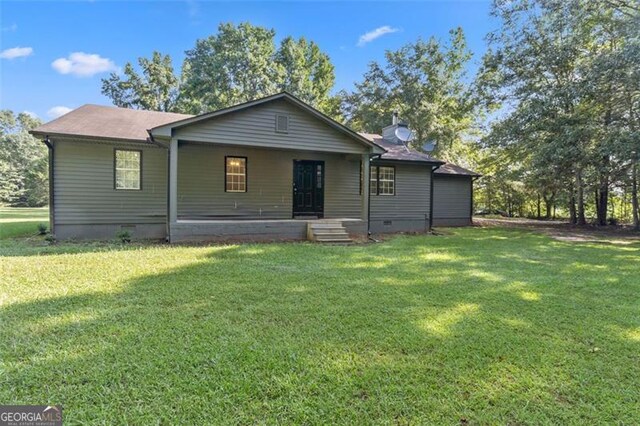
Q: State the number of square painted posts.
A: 2